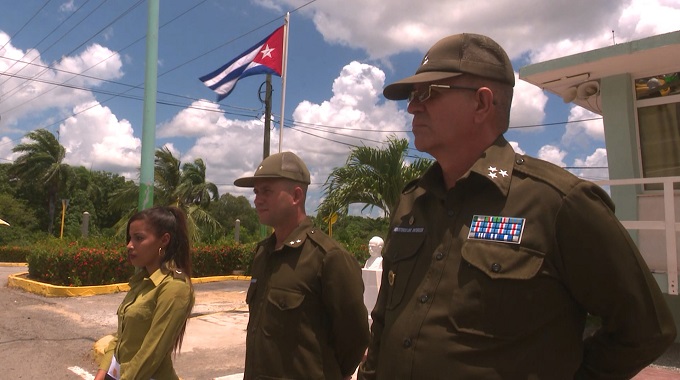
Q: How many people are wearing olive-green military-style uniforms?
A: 3